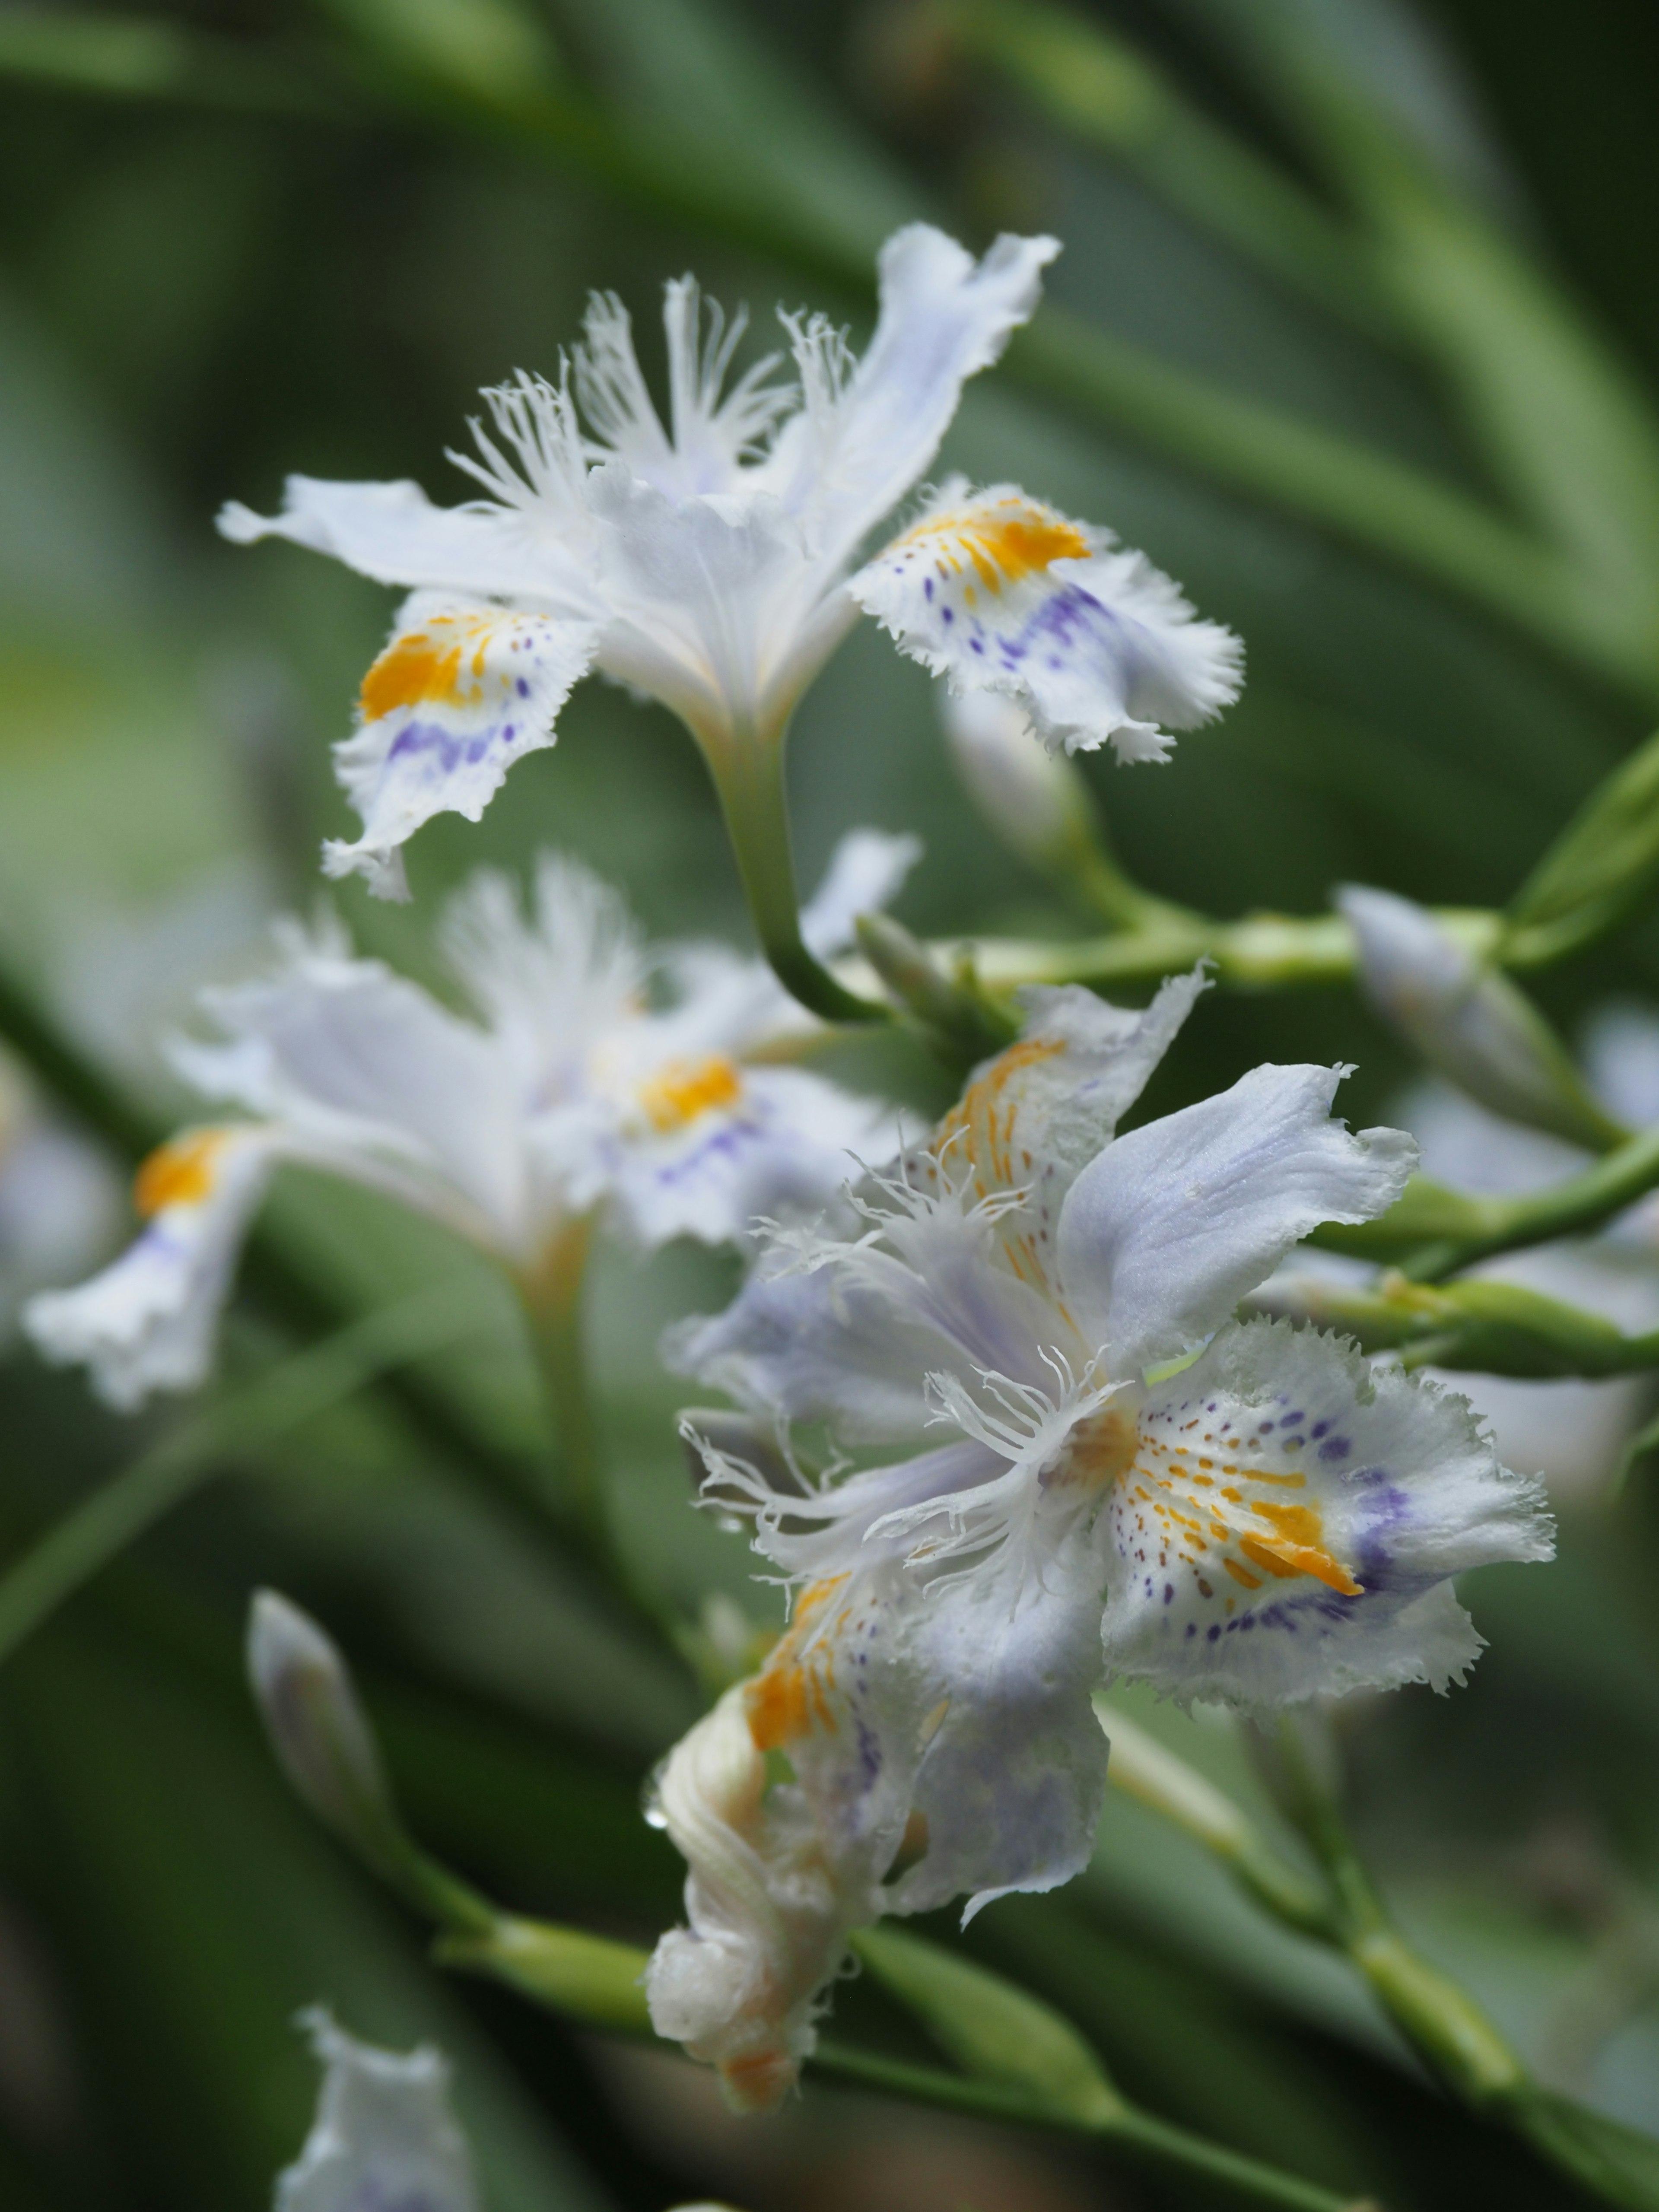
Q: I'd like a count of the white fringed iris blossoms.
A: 3